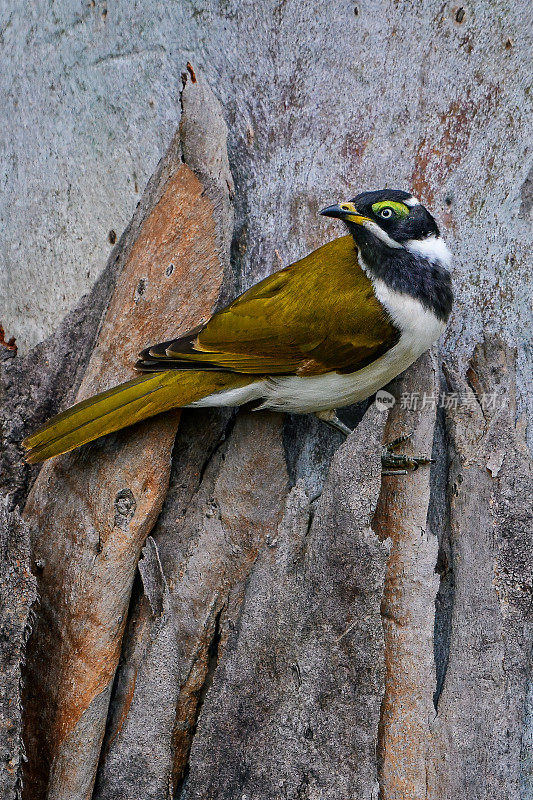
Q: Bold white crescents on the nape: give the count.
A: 1